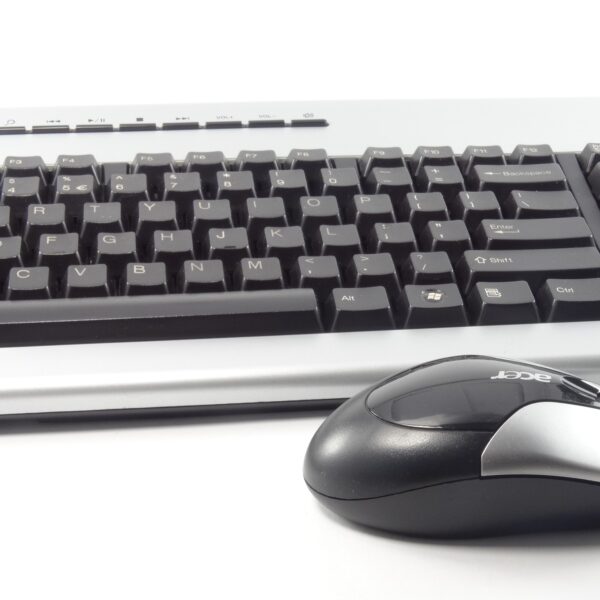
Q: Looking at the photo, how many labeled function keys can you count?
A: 10